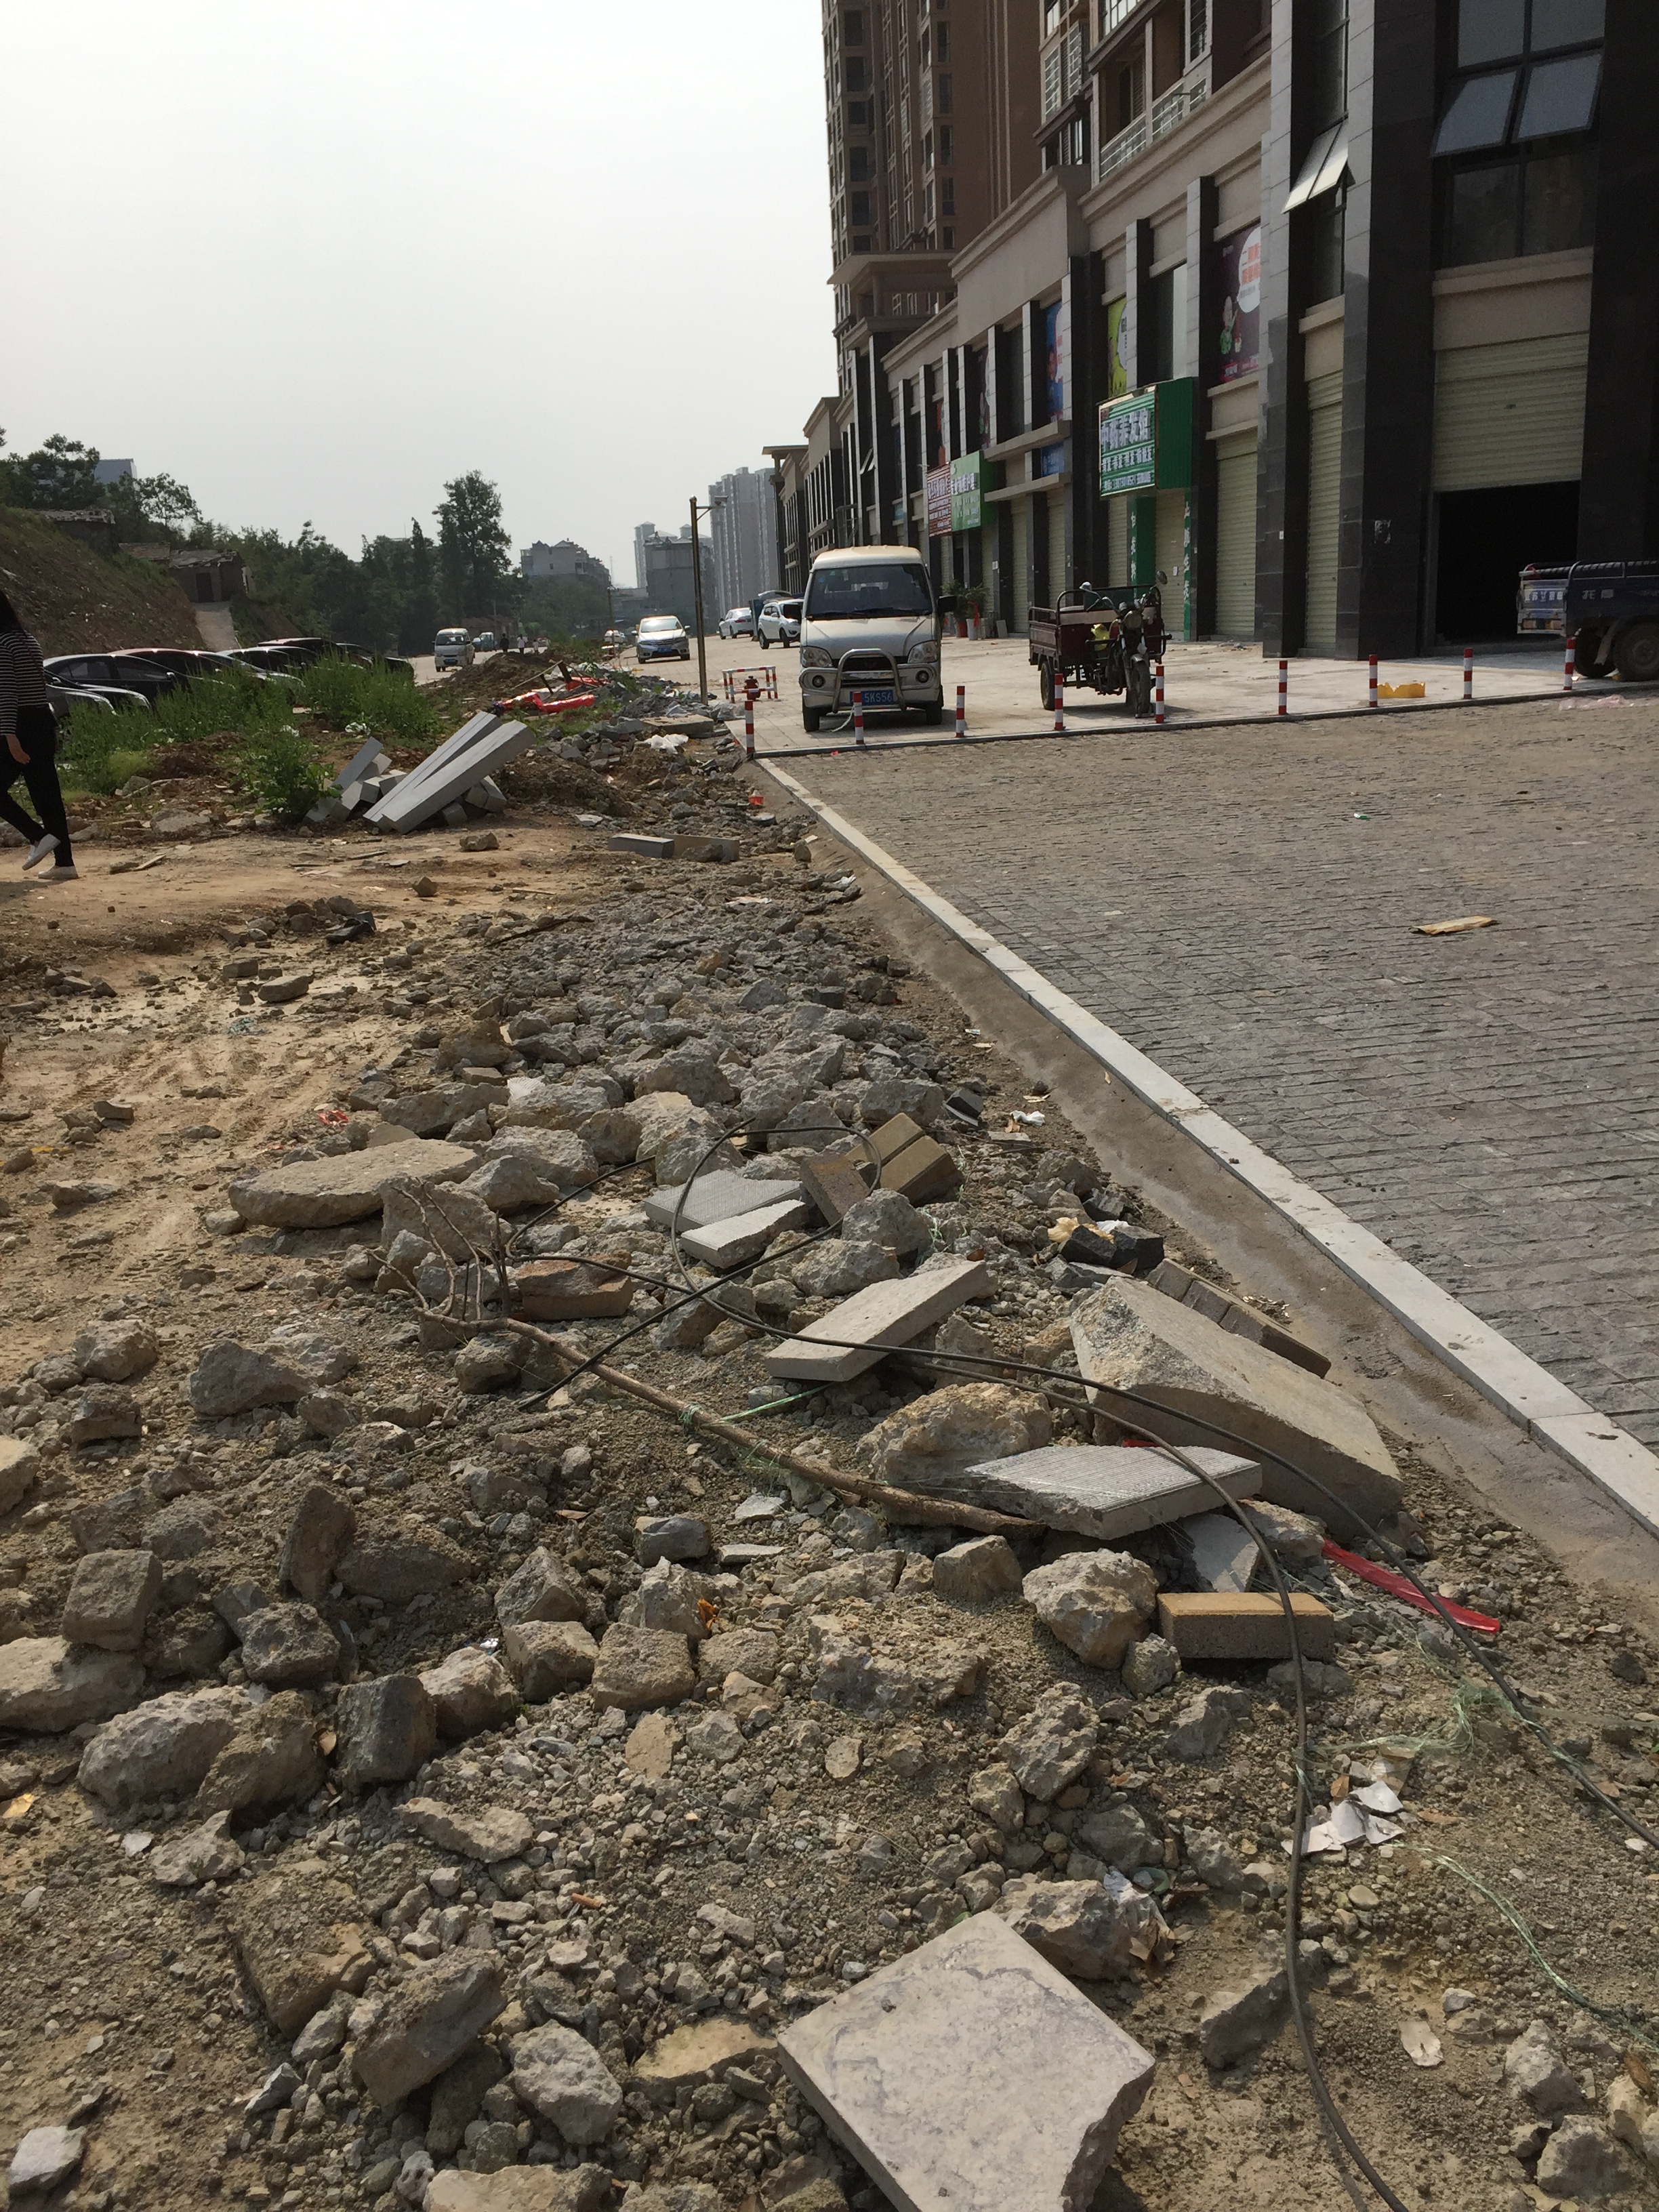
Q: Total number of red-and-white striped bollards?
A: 9